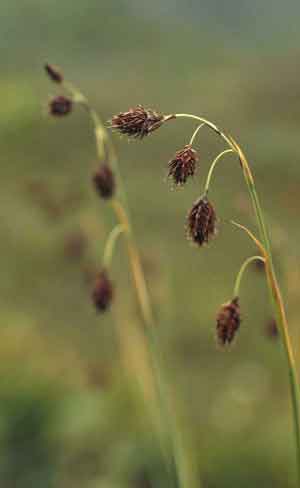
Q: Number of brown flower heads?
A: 8